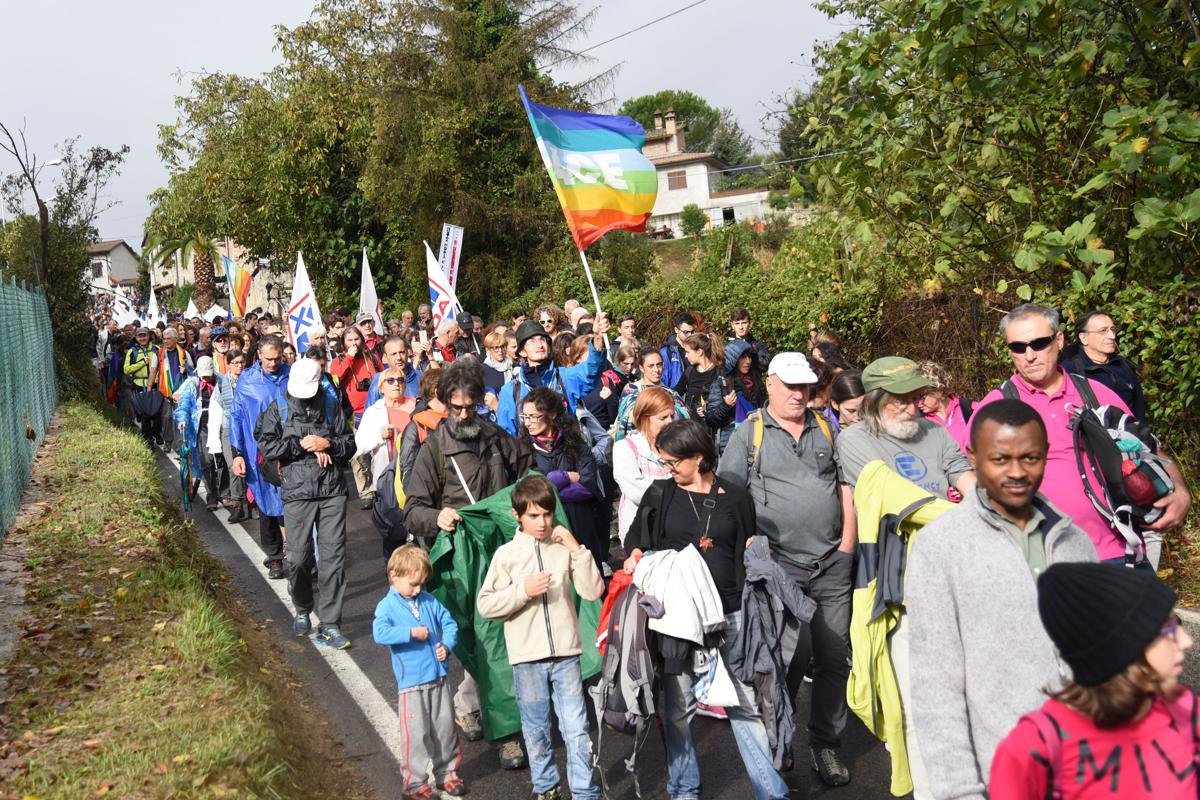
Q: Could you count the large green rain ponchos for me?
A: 1